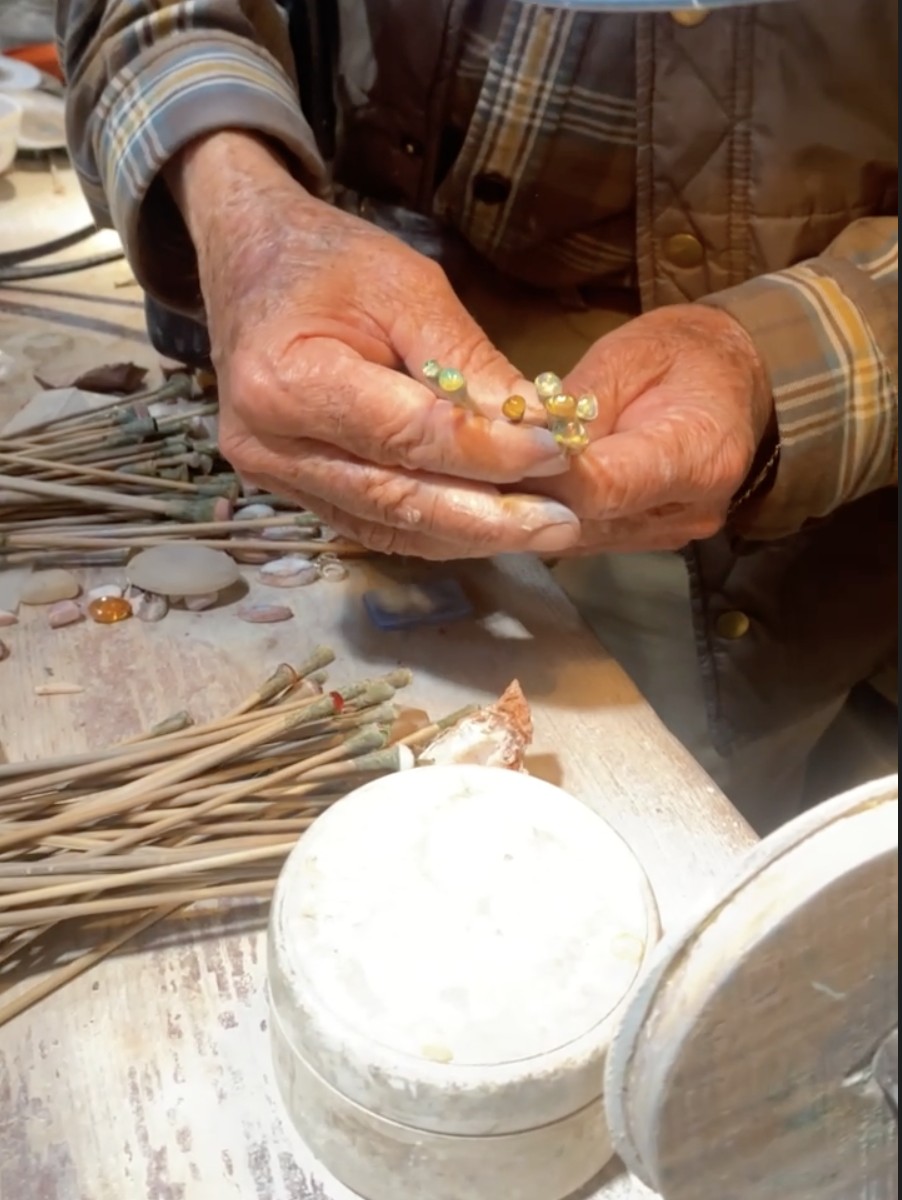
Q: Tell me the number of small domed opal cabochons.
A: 7